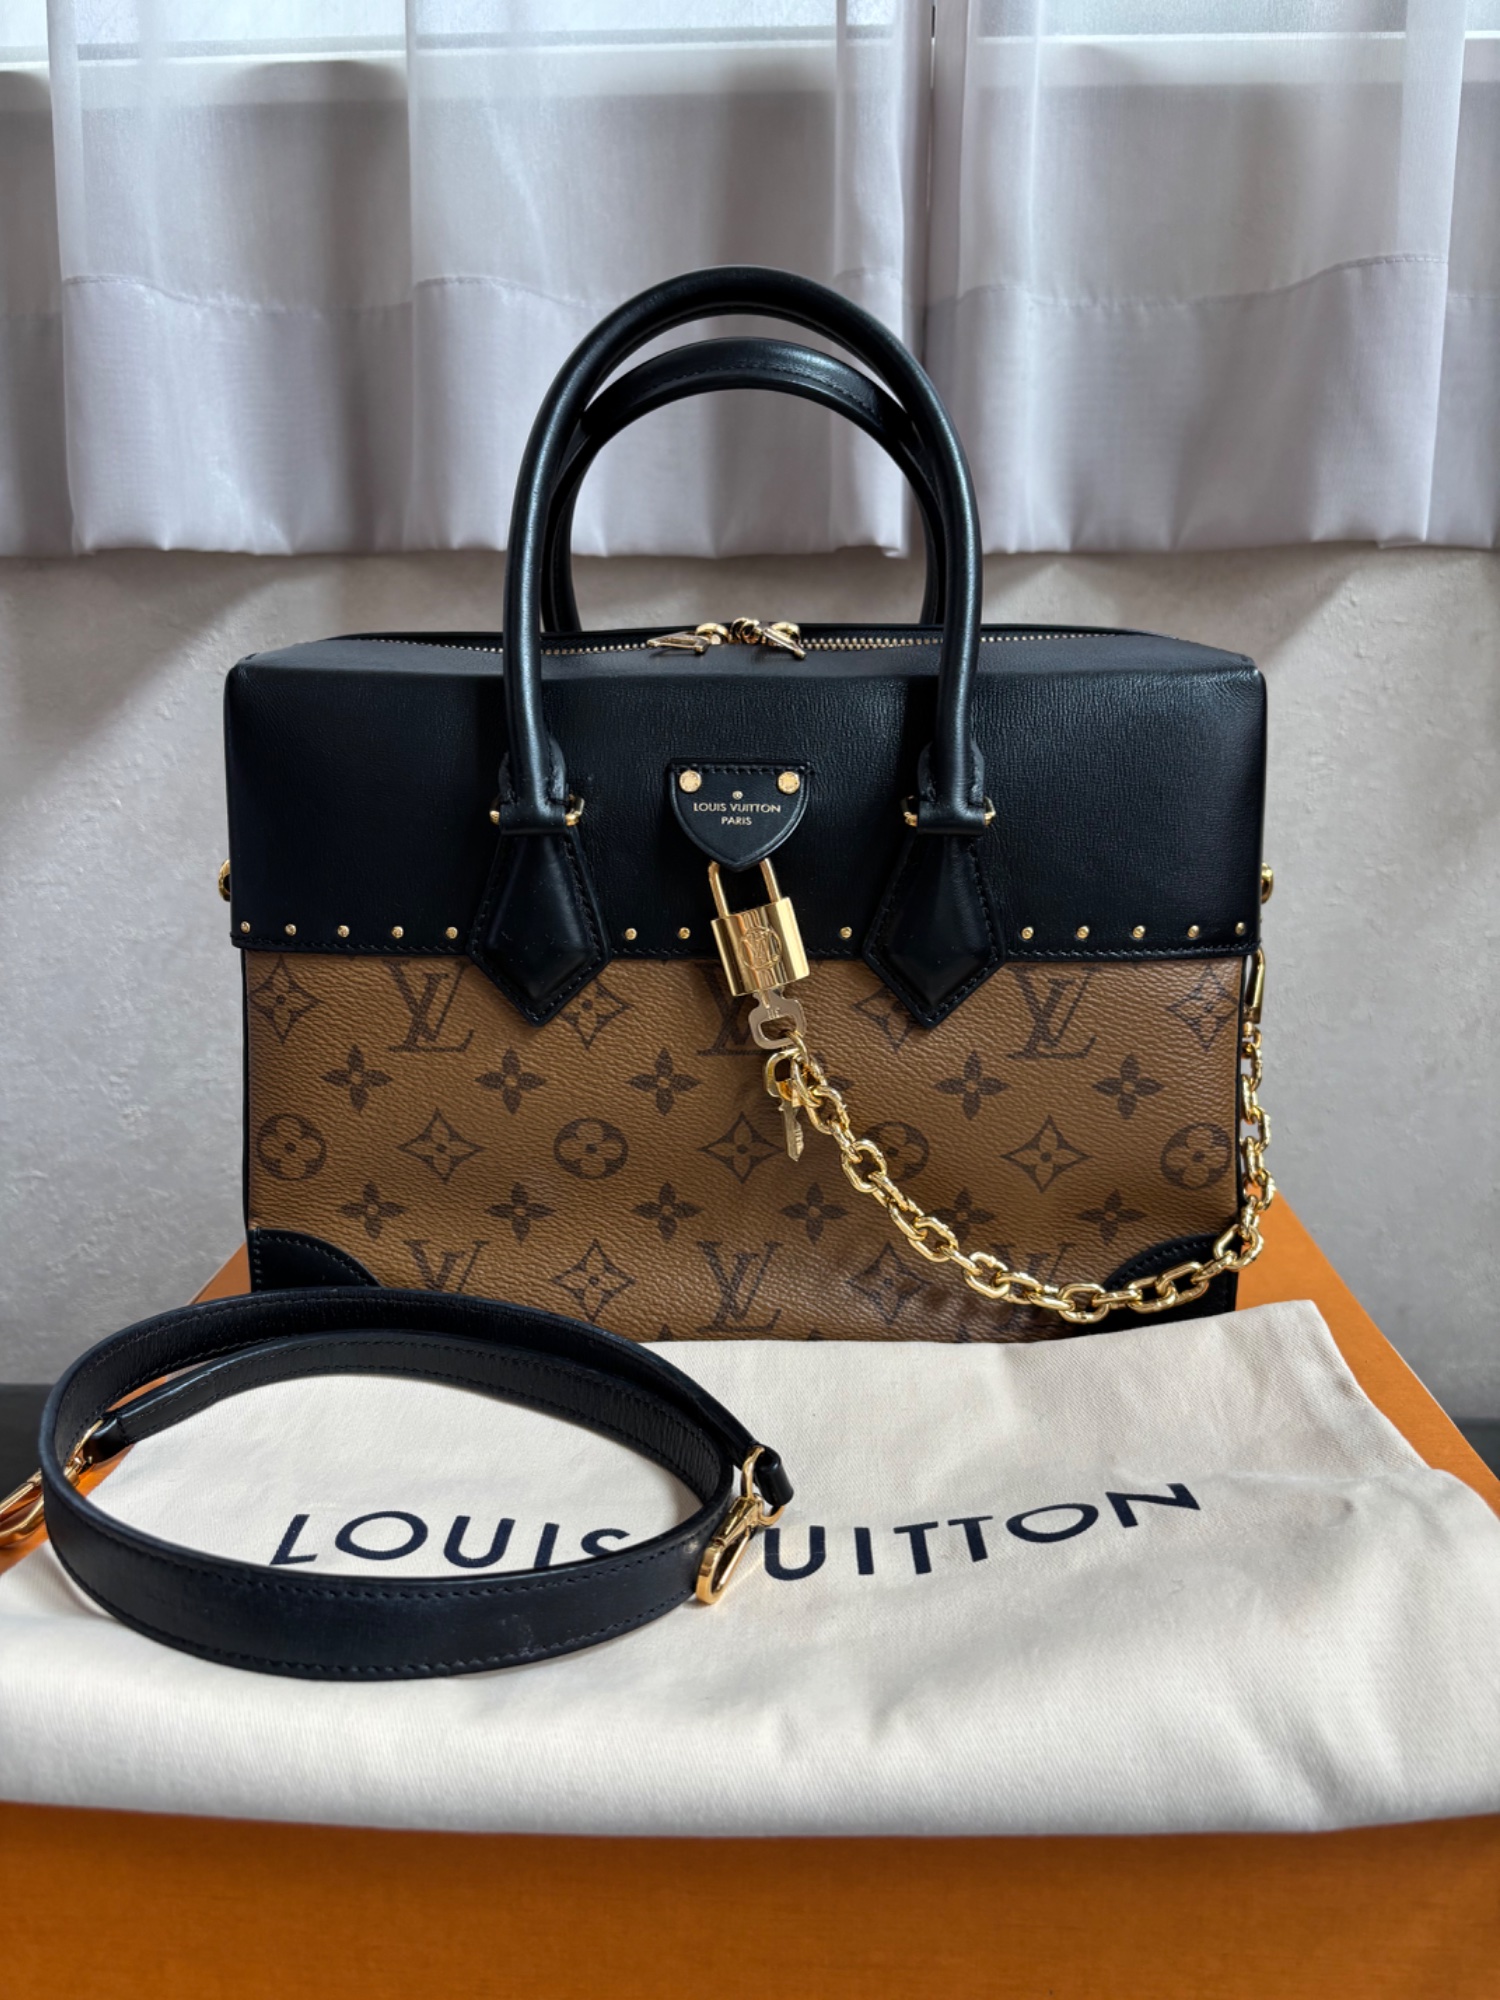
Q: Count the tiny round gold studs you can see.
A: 13